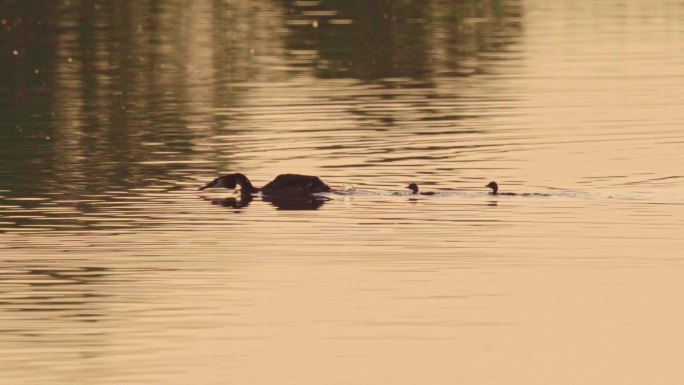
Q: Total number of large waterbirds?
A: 1